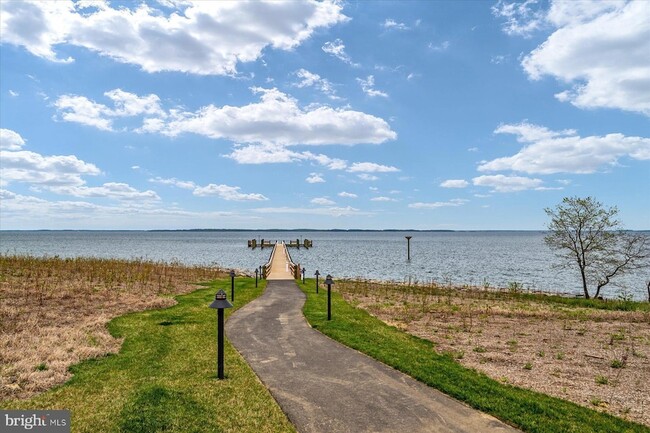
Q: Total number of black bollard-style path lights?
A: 7